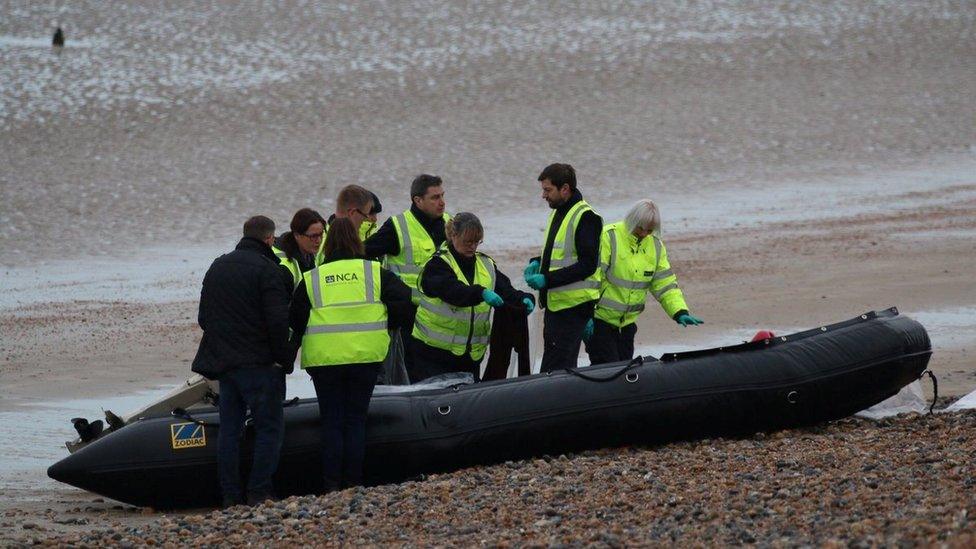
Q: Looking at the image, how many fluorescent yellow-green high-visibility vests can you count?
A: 8